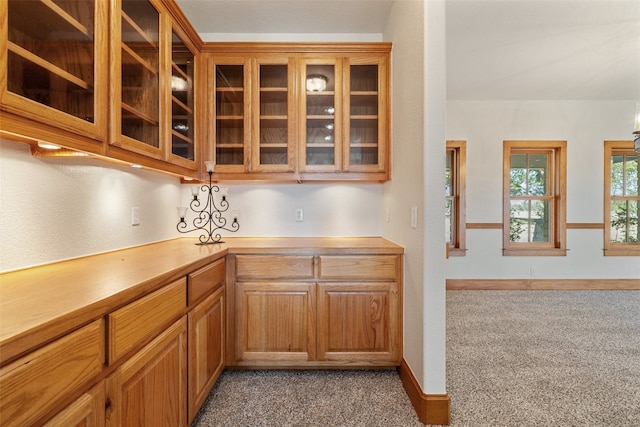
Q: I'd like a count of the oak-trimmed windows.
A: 3